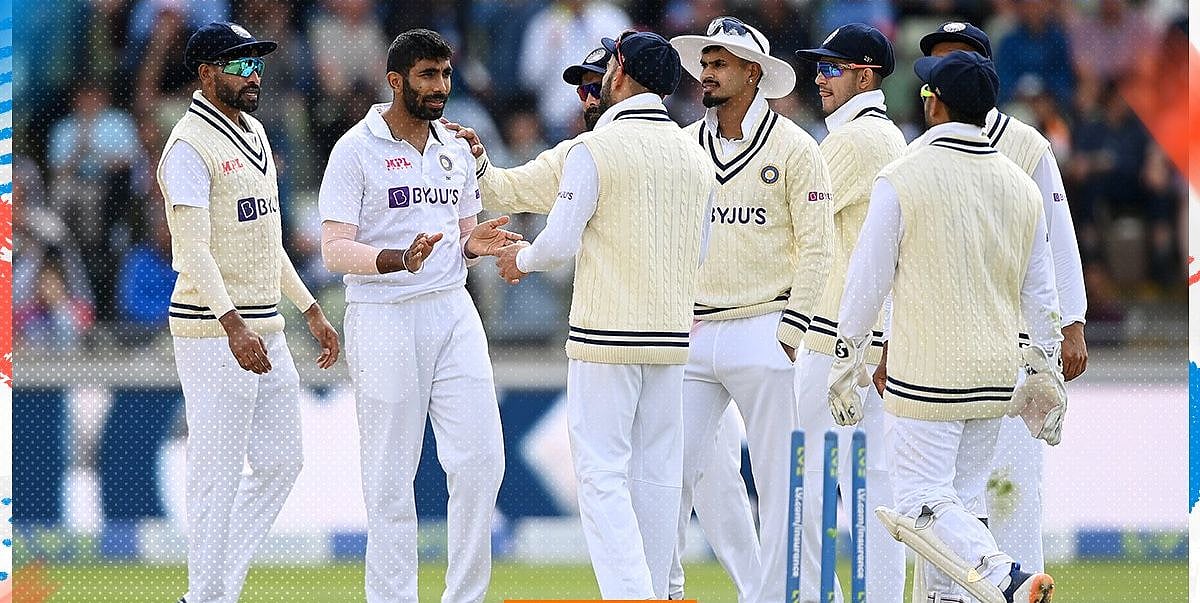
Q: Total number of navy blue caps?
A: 6